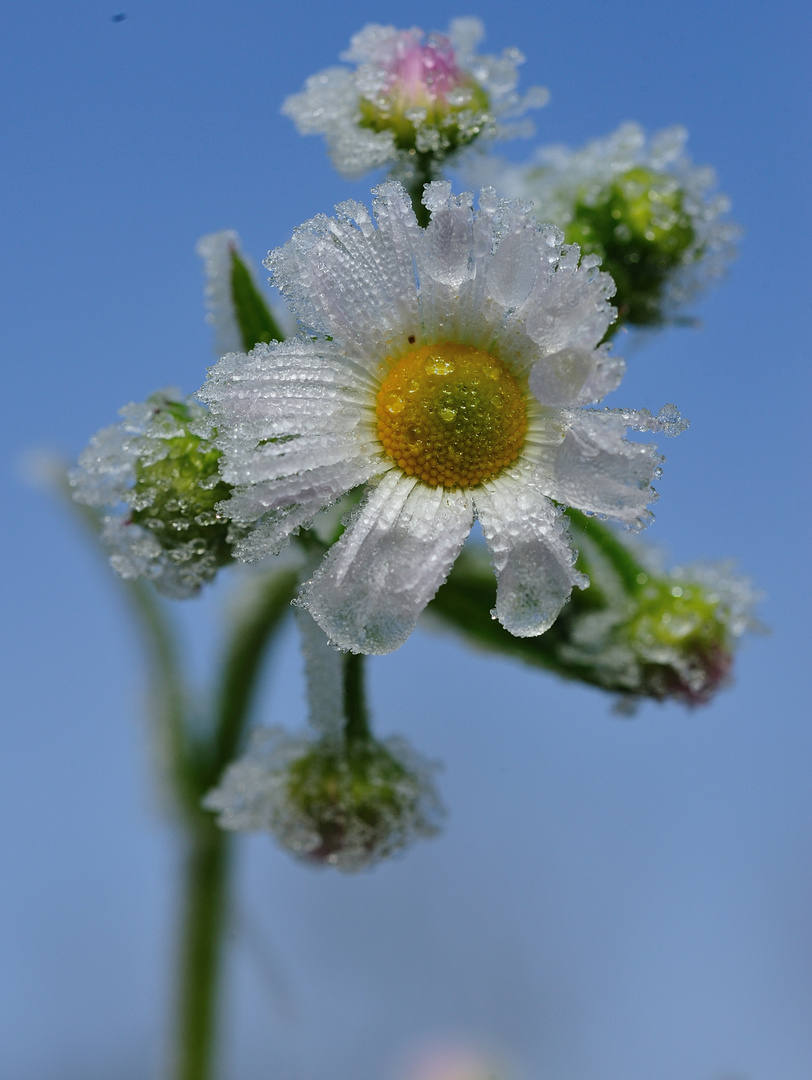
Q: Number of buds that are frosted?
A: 5